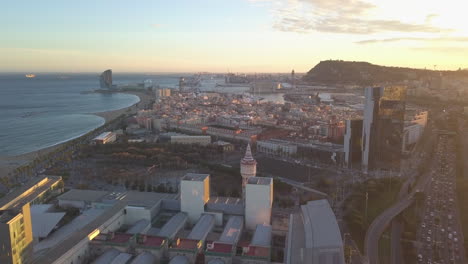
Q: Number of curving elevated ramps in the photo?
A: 1